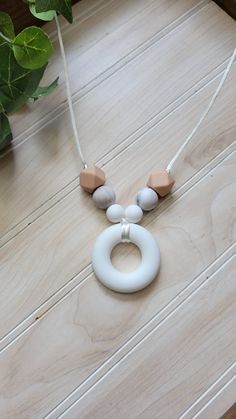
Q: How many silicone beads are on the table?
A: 6